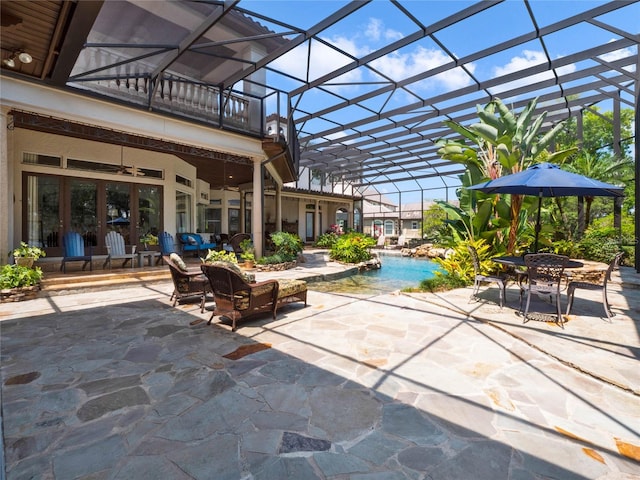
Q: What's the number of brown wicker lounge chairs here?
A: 2